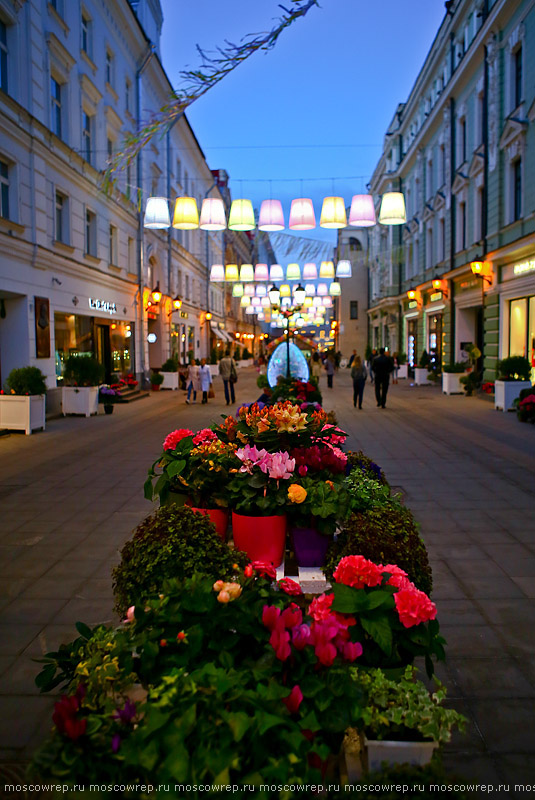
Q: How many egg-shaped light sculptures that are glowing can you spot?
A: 1